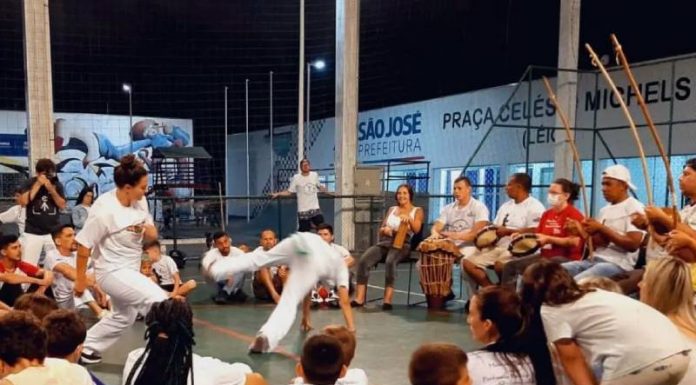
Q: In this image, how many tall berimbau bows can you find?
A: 3